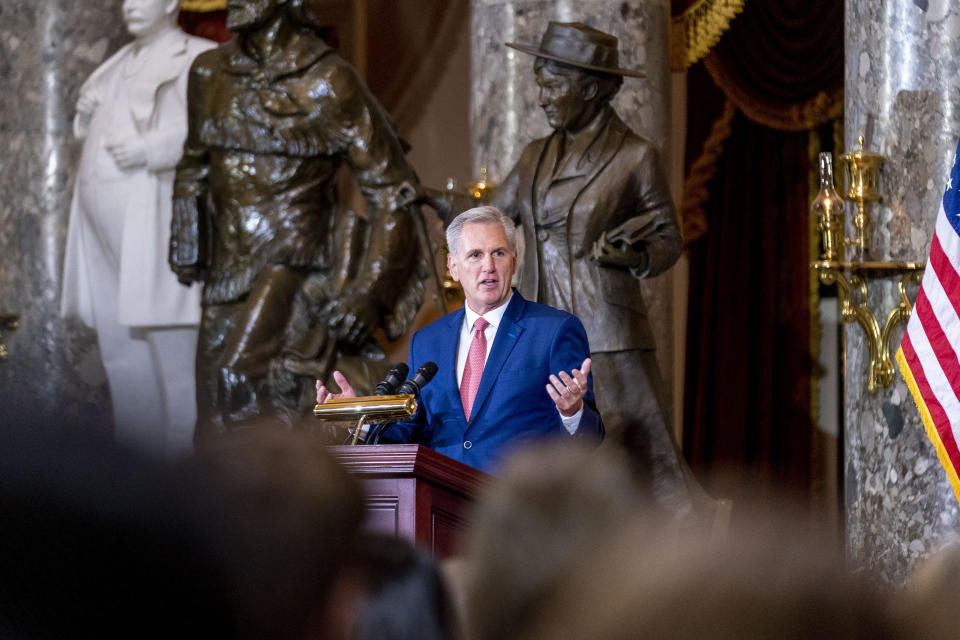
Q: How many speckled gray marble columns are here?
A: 3